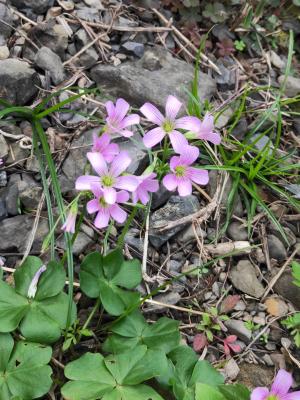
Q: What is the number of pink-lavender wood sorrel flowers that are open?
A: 9